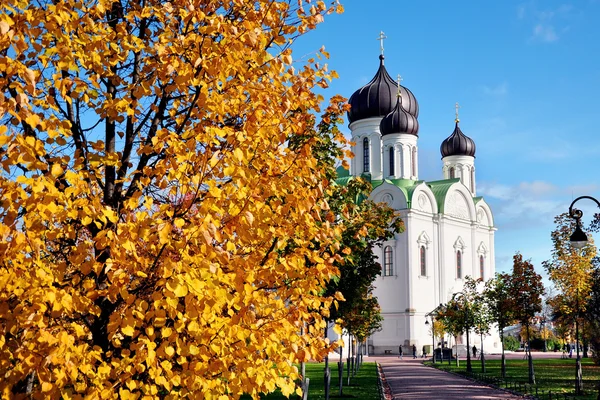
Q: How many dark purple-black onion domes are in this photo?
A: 3